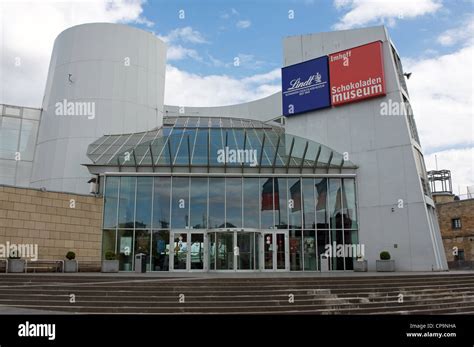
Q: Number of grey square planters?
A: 5